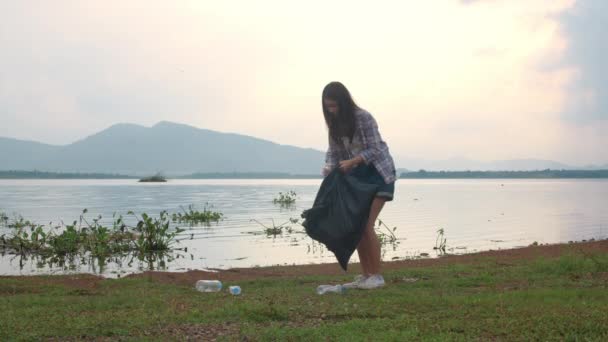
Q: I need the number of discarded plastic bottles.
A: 3